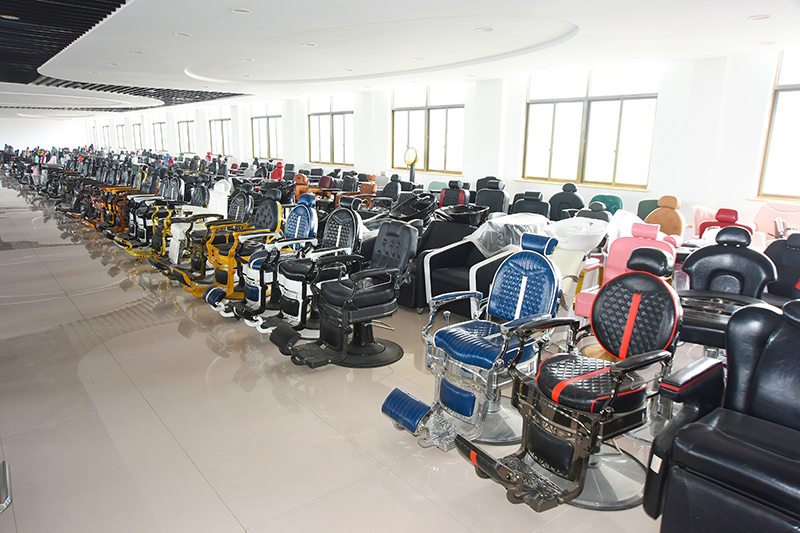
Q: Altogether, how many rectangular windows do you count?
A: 12